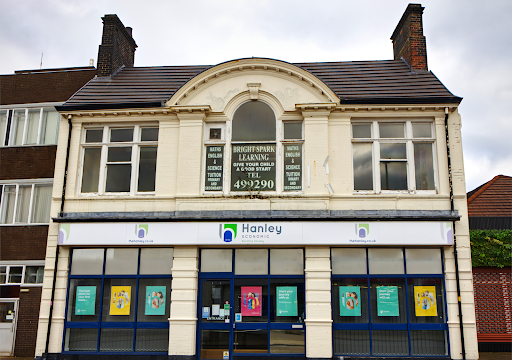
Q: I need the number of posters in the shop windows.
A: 8